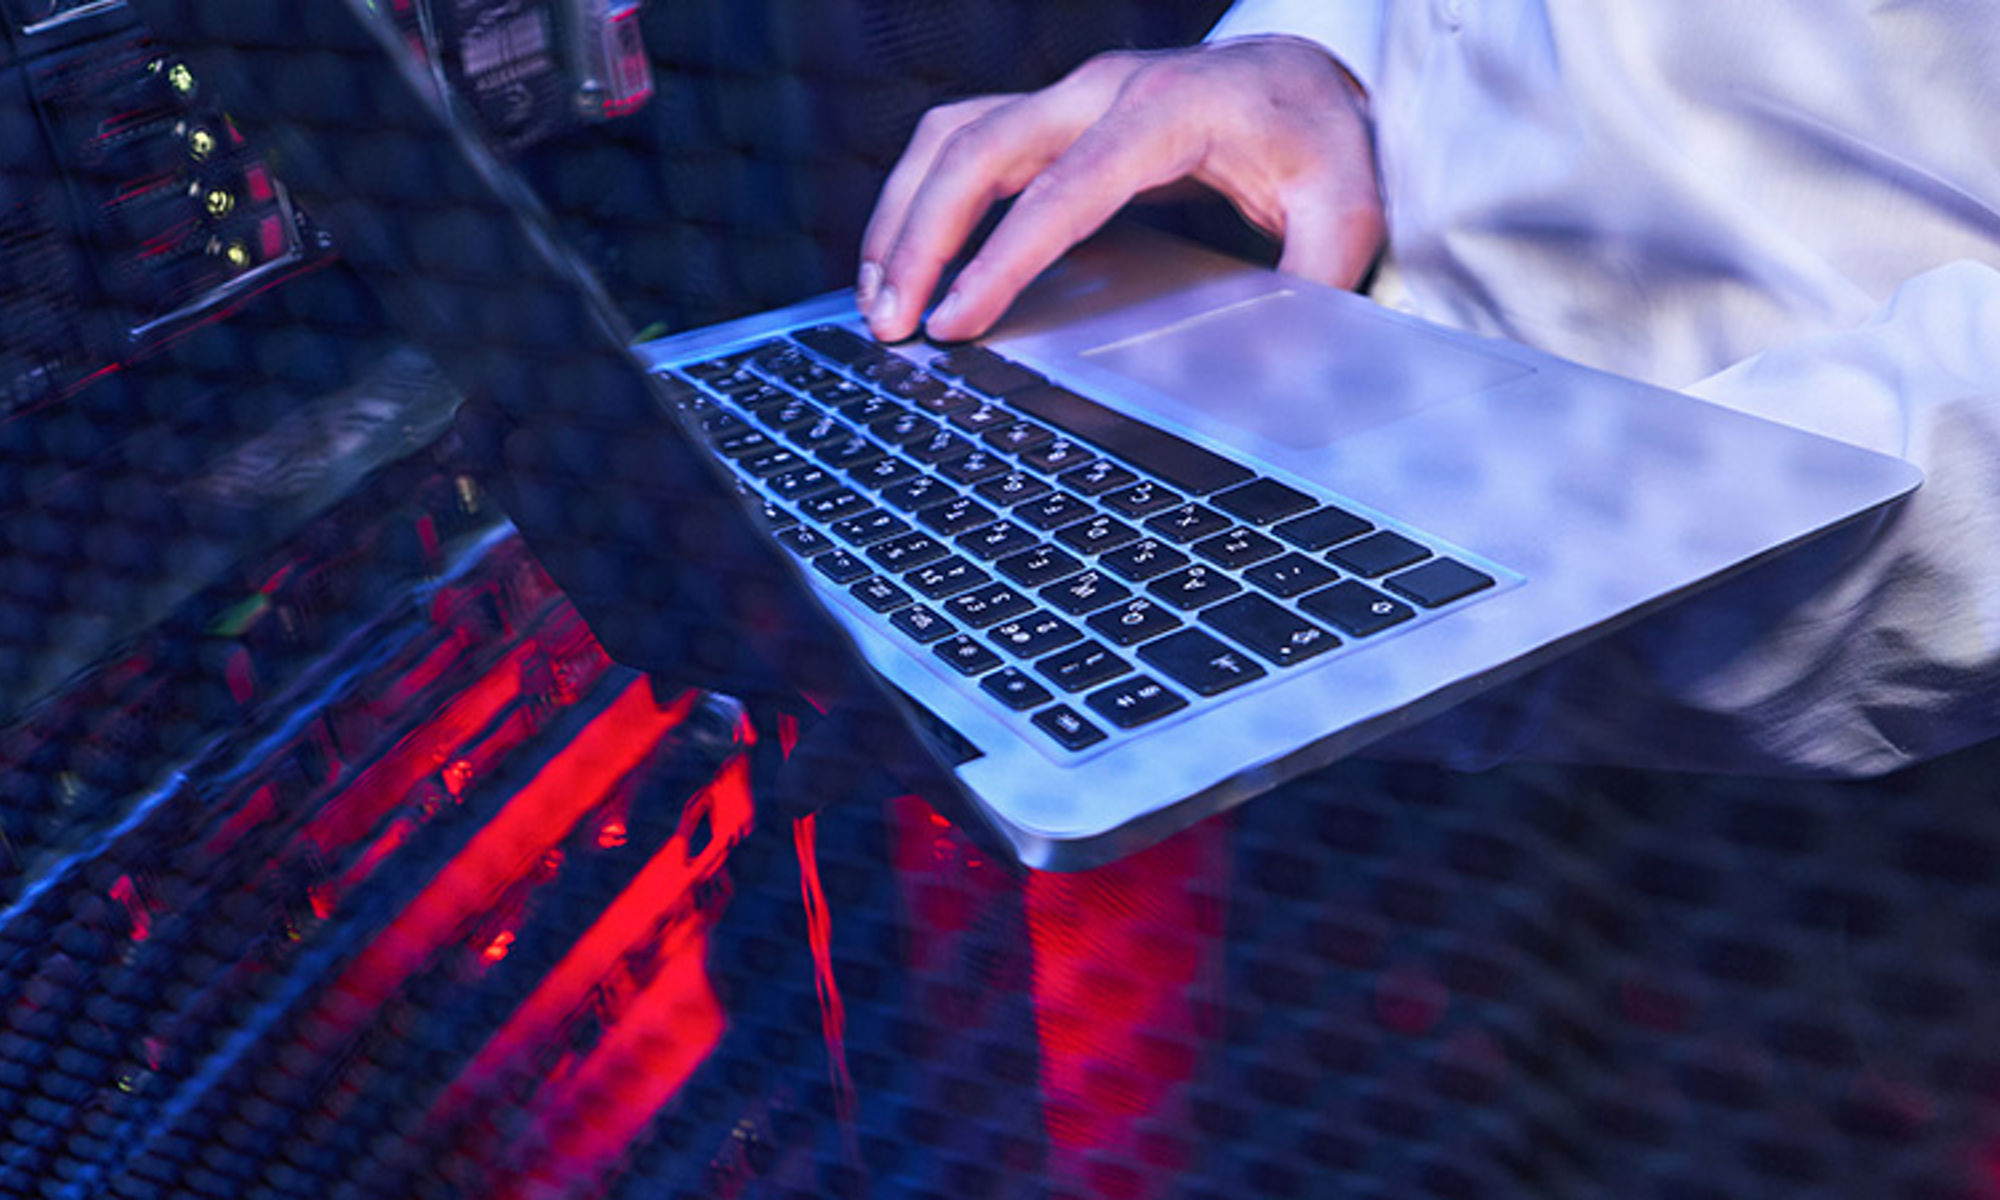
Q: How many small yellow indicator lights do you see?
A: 4